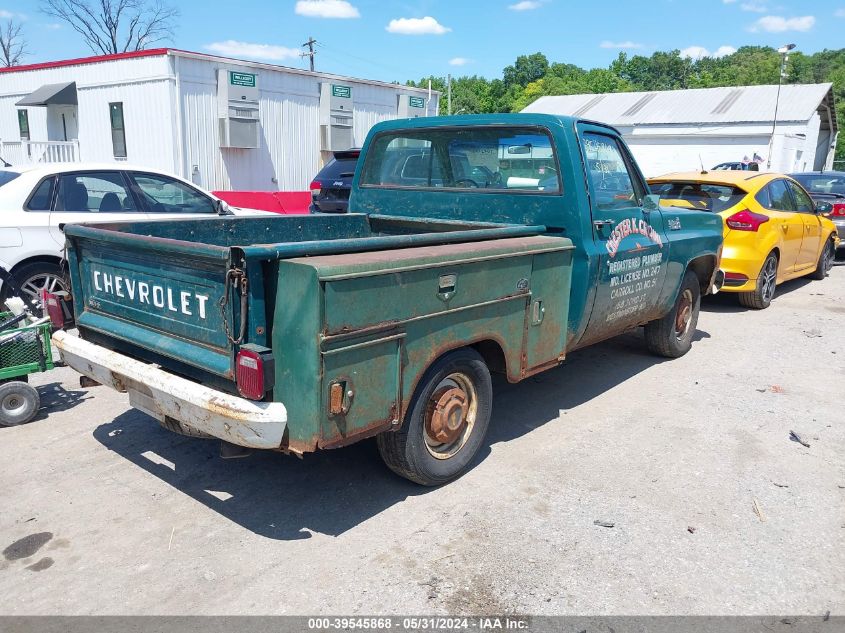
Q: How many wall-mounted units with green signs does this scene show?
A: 3